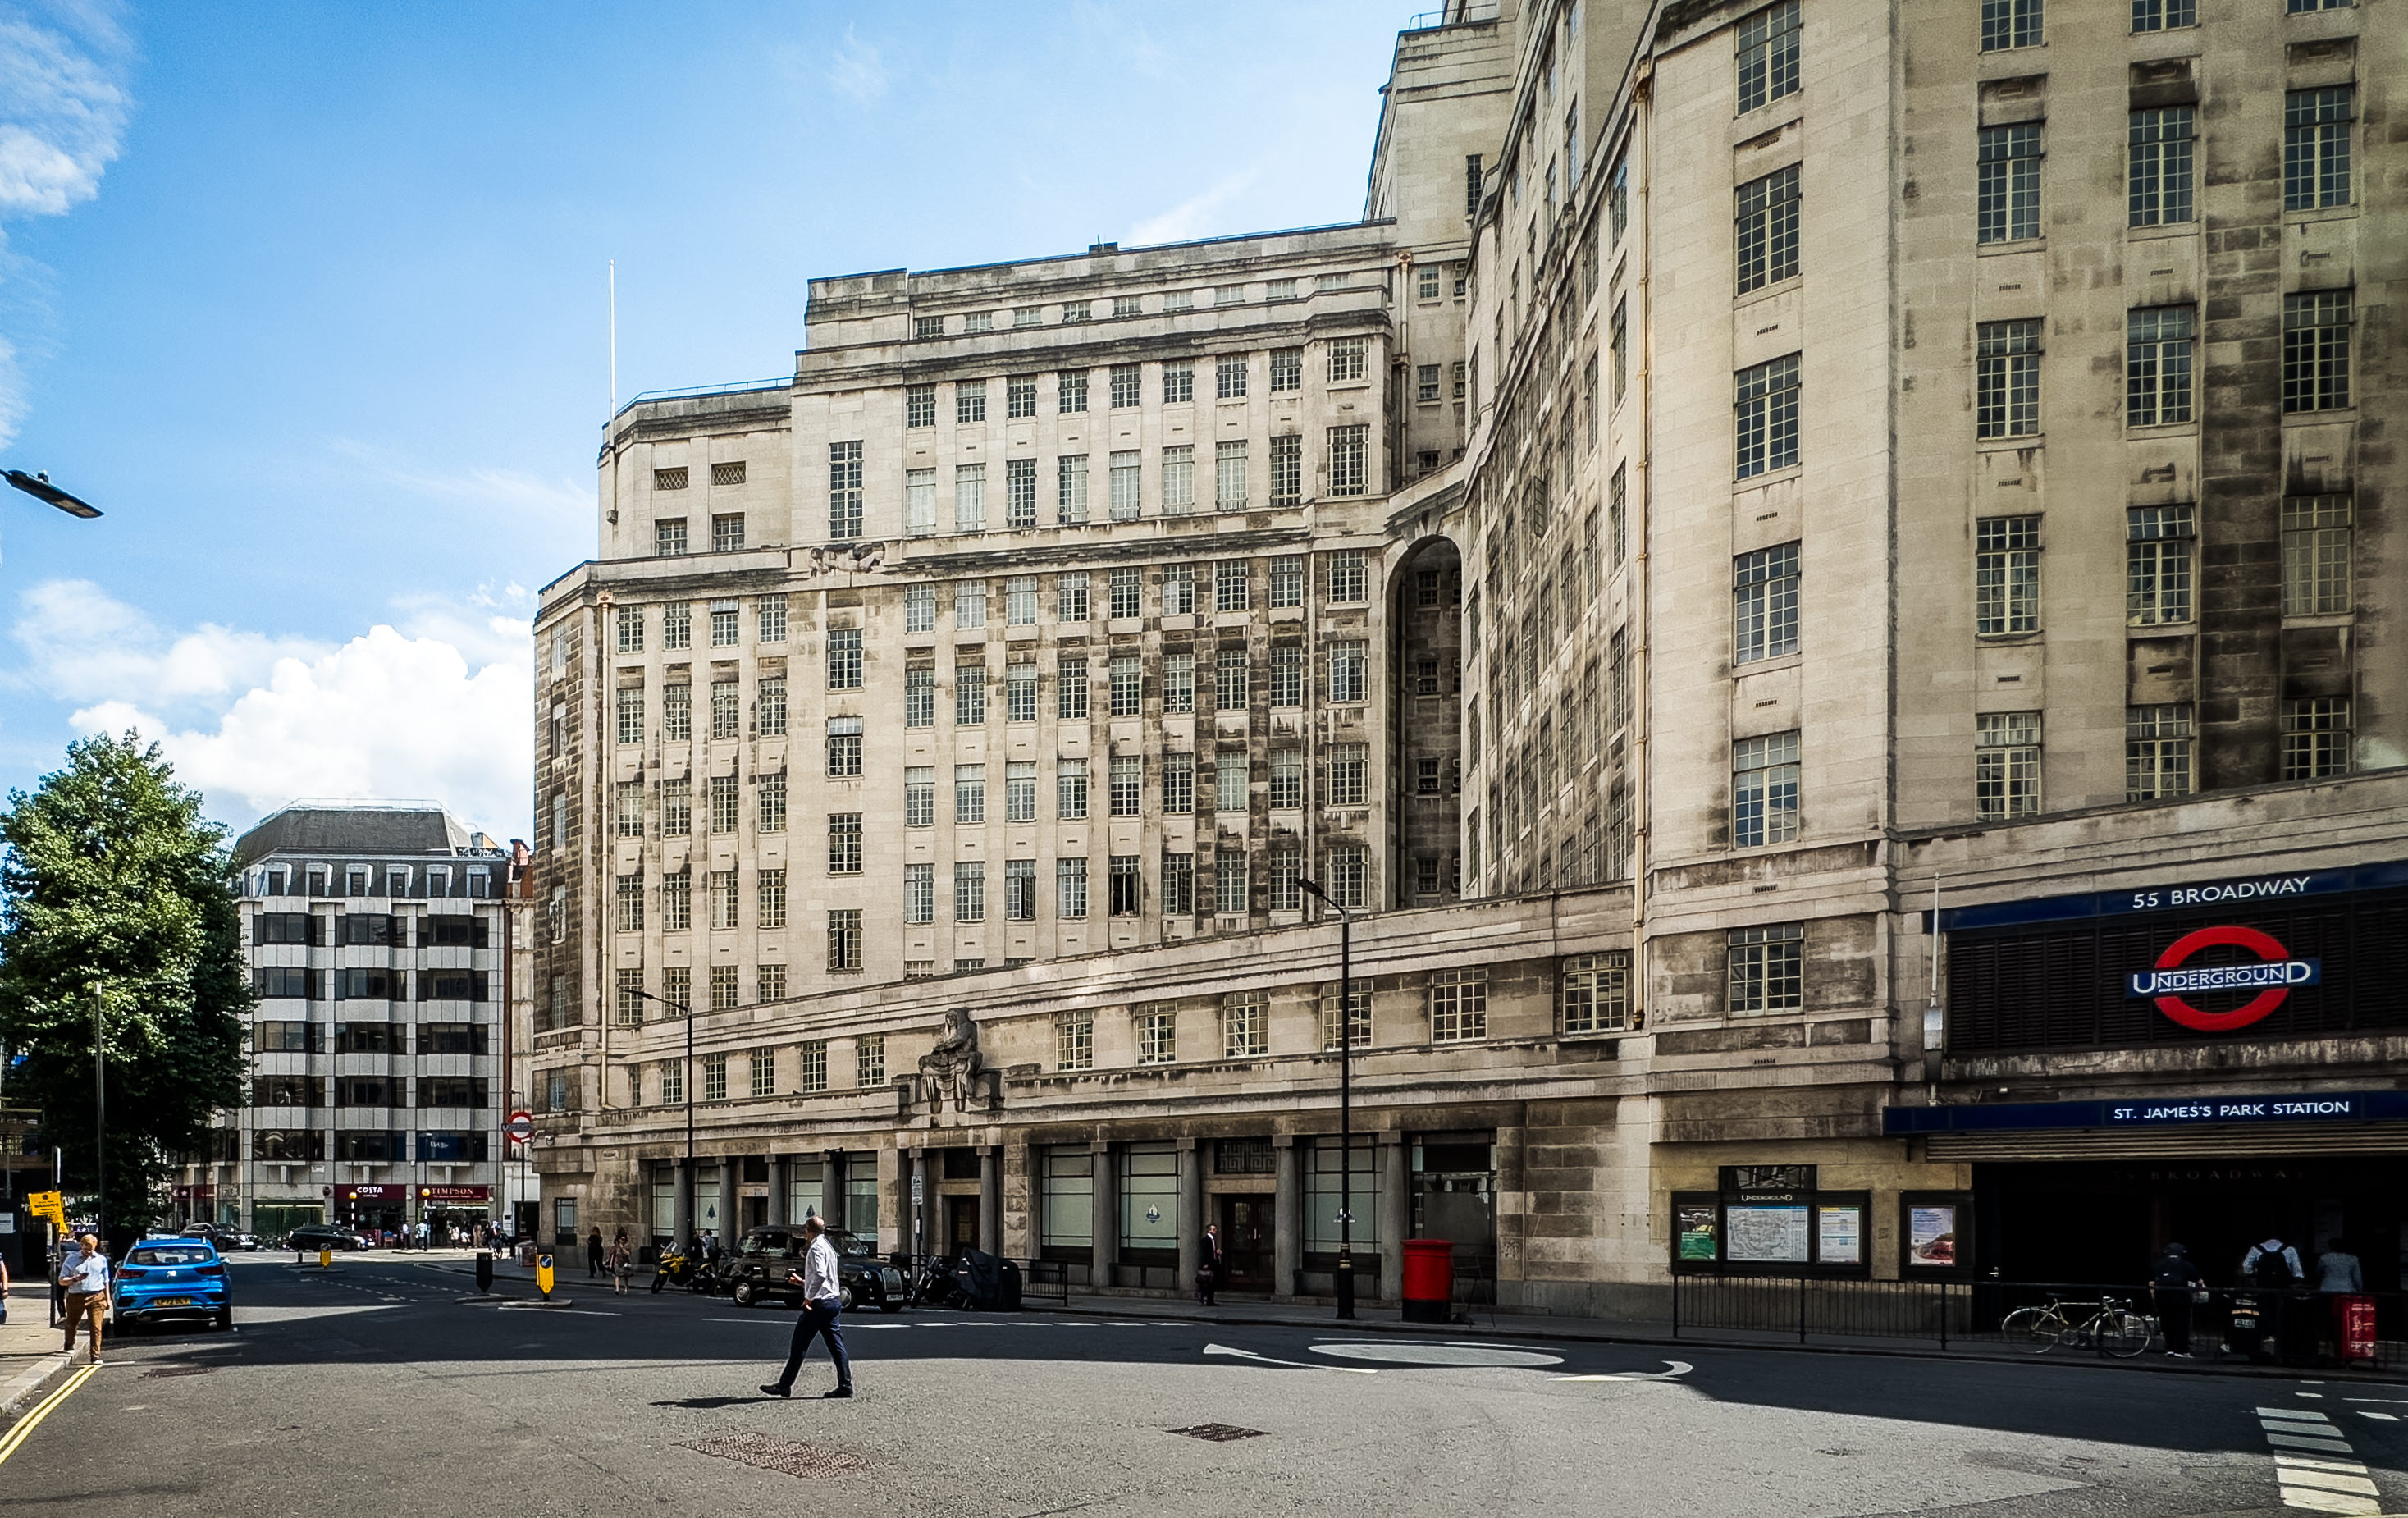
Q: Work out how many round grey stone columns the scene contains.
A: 10